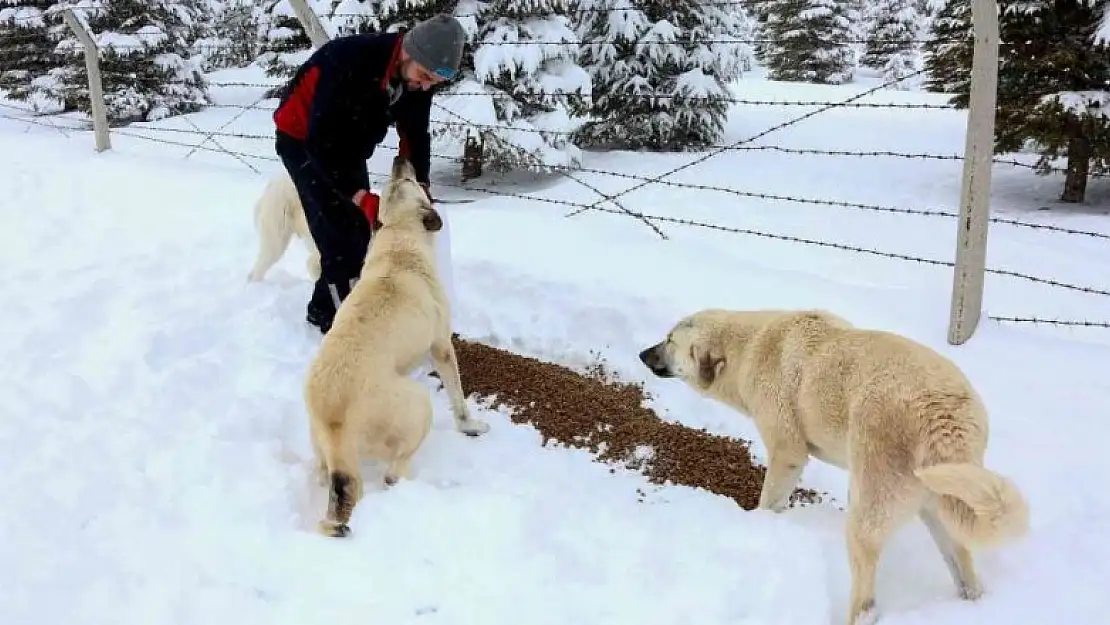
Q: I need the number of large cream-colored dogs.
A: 3